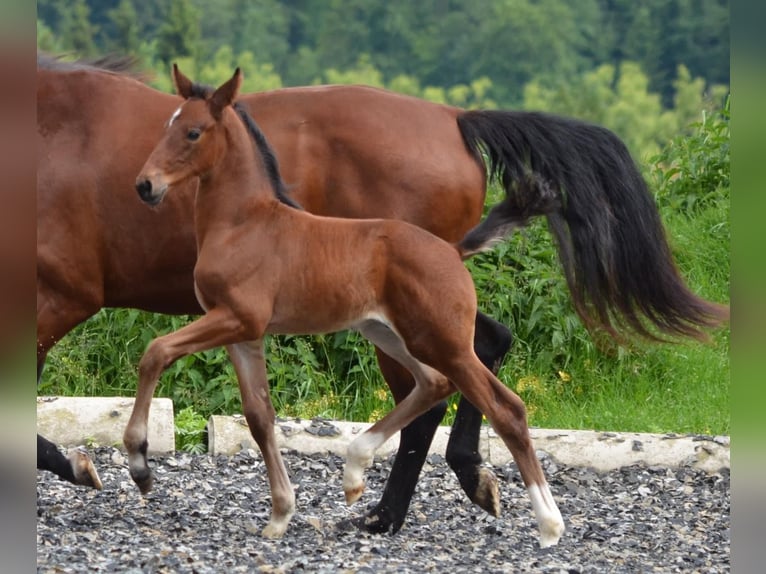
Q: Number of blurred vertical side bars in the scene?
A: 2